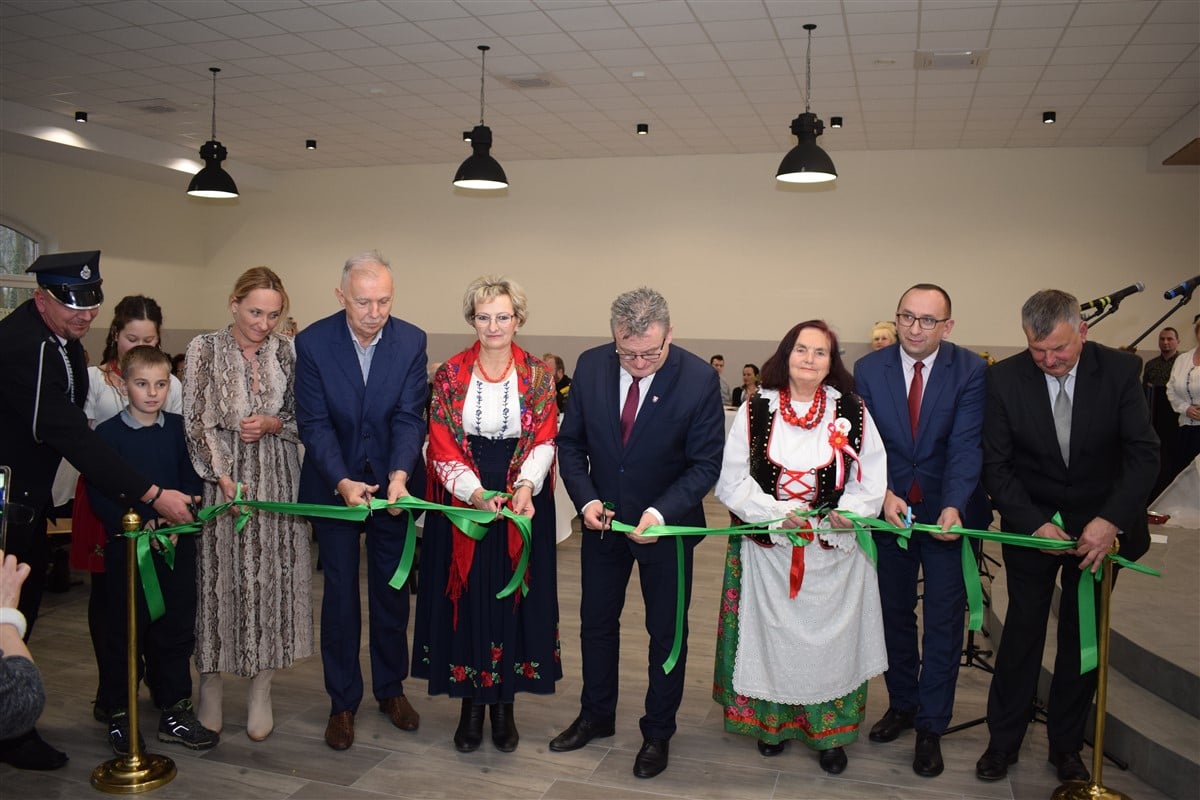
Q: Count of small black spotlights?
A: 6